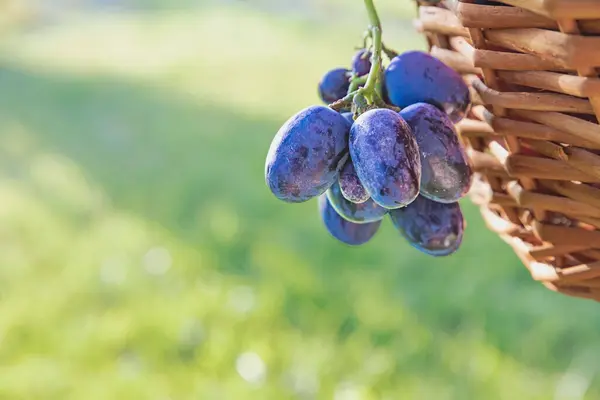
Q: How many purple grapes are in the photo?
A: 10